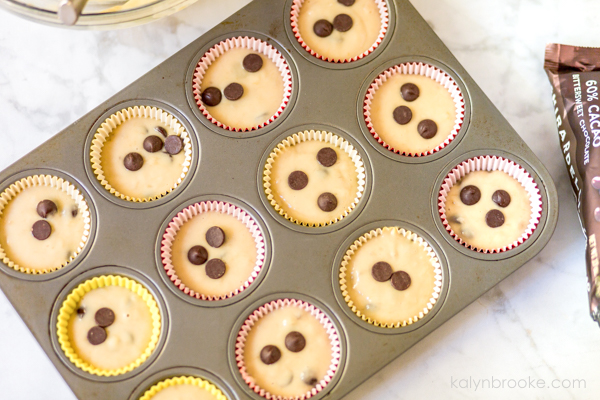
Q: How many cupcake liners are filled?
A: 12